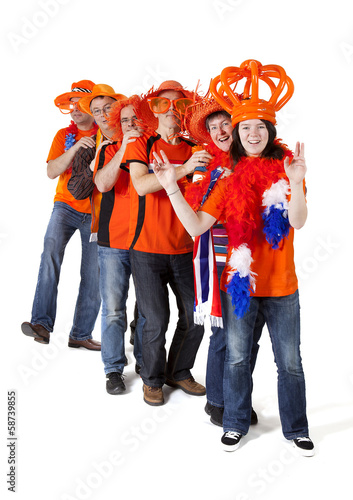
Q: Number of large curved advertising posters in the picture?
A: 0